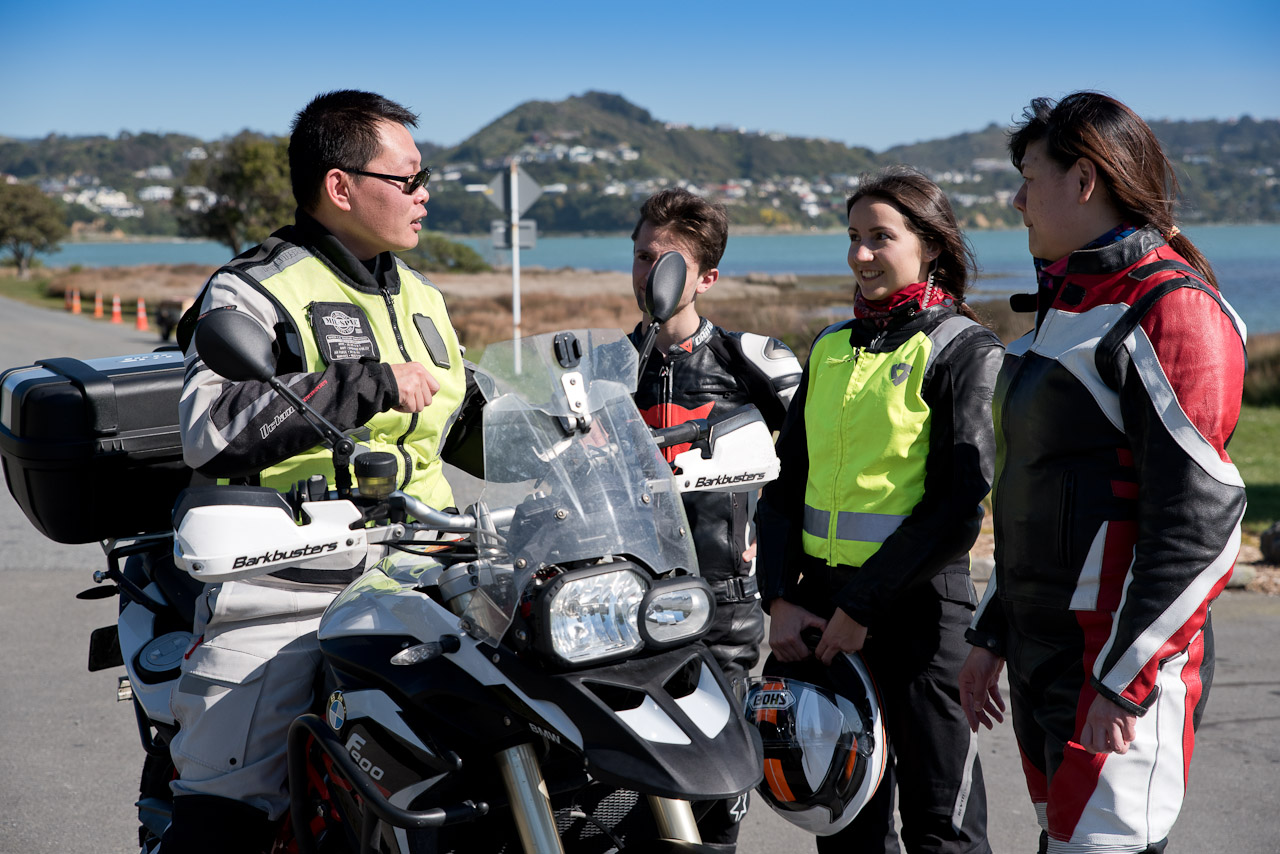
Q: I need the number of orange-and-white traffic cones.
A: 5